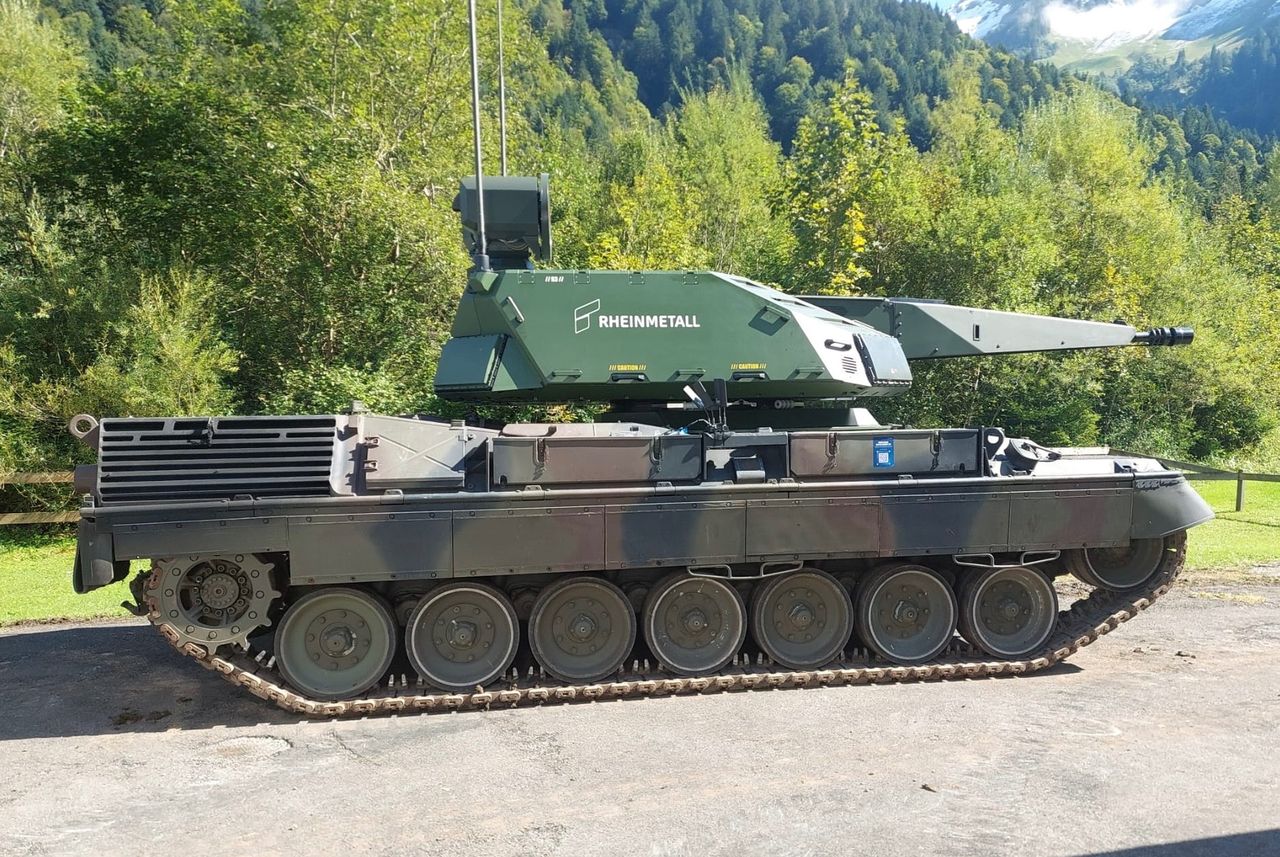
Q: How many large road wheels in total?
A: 7